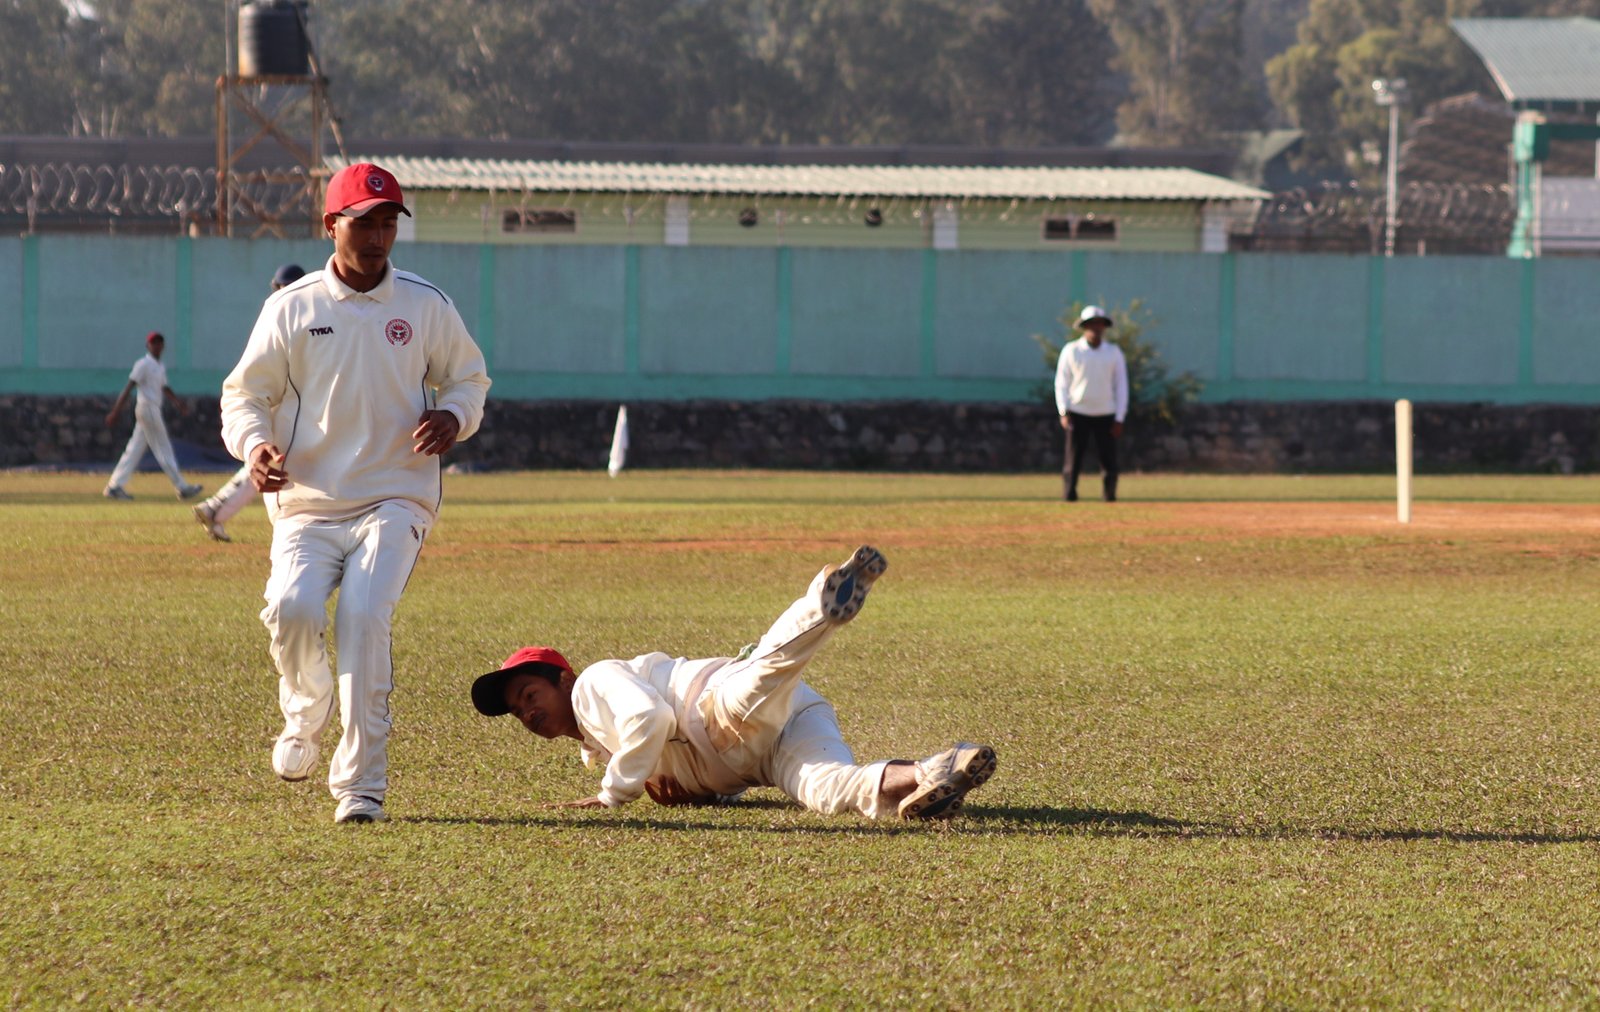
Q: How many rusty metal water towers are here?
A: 1